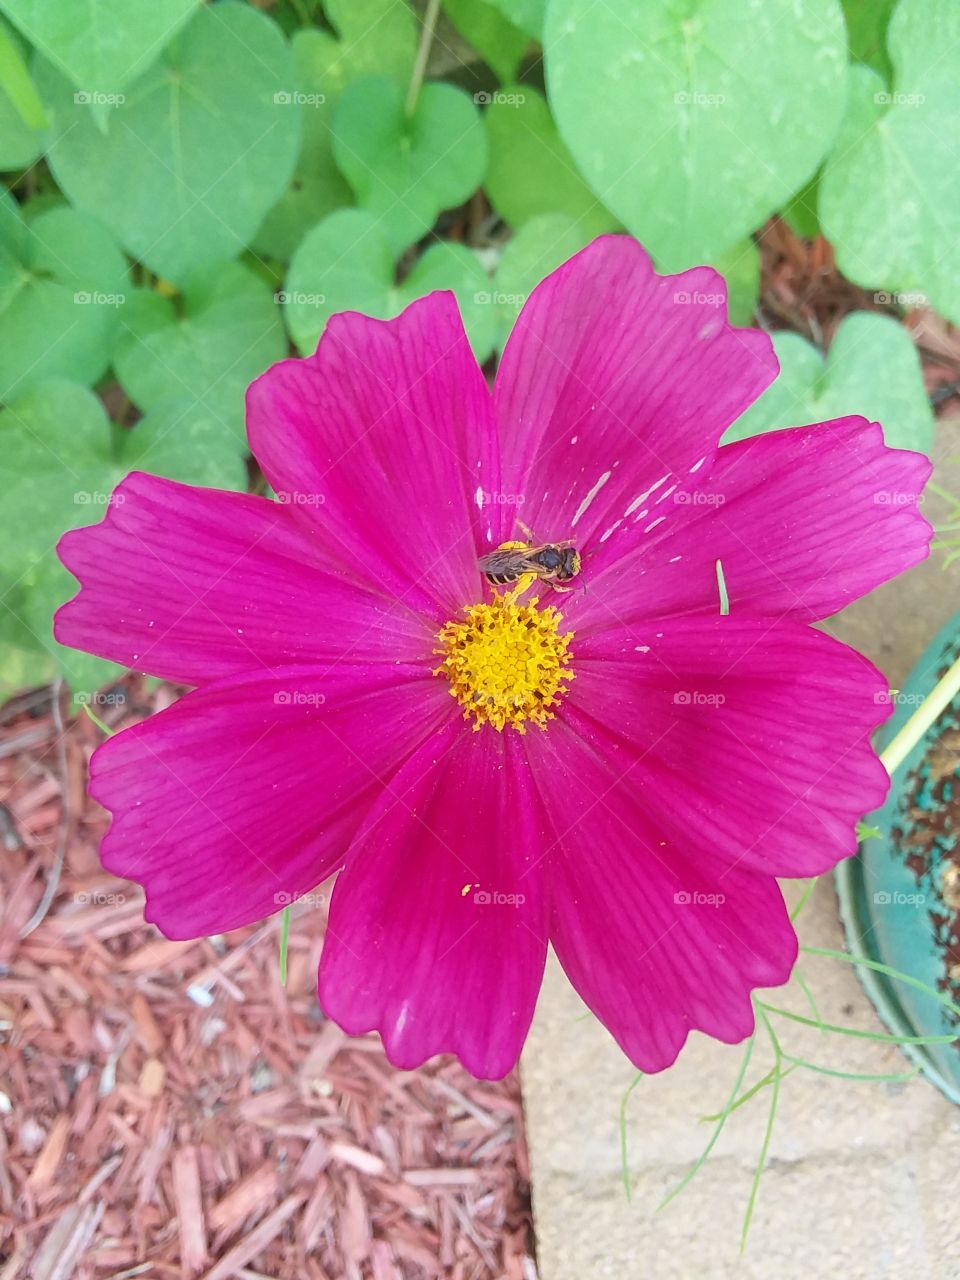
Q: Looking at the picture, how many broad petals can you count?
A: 8